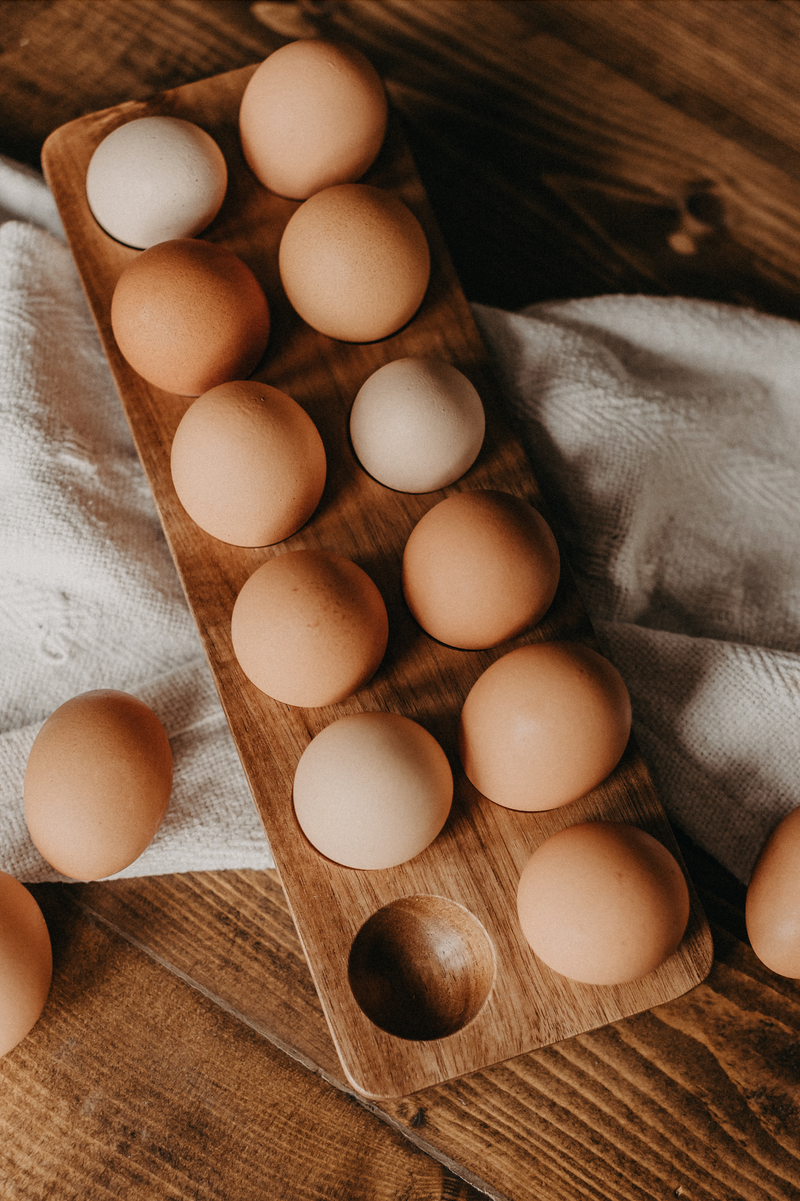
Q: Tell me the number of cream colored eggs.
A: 3